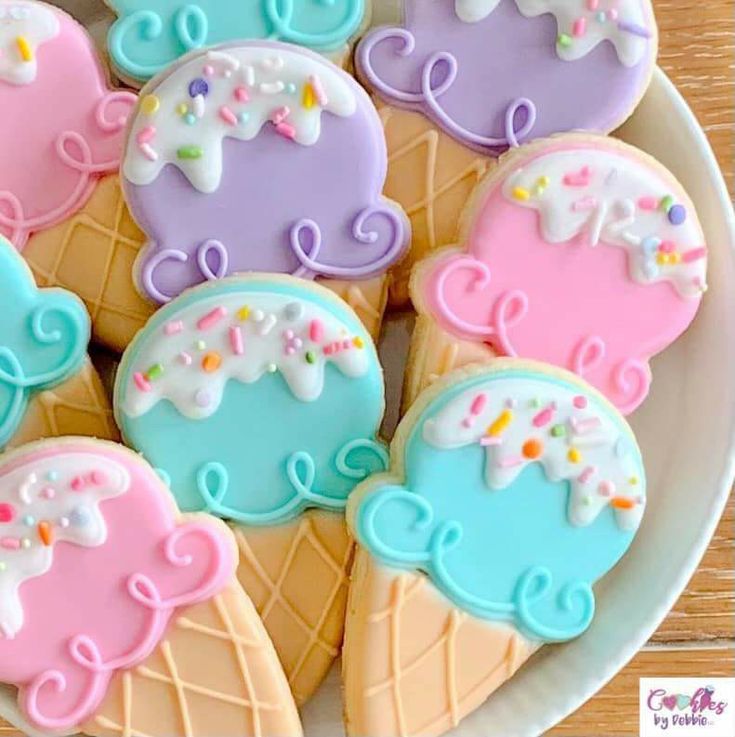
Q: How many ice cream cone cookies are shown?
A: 9